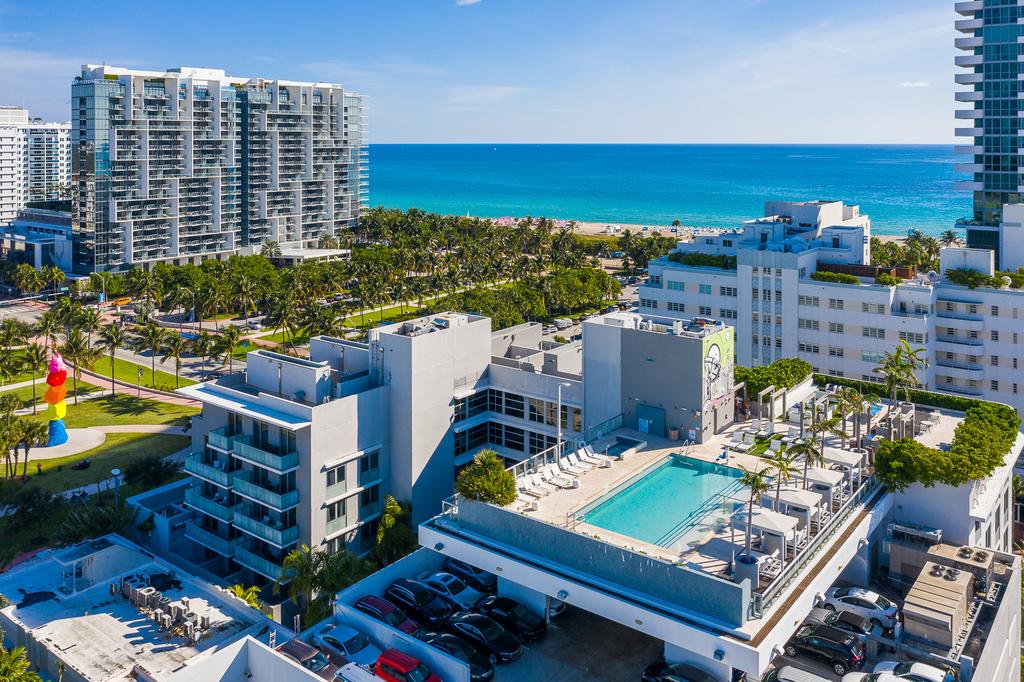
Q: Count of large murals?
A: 1